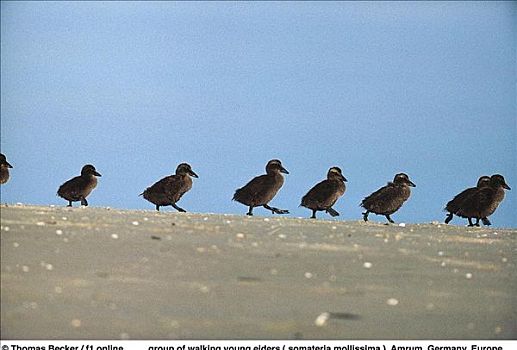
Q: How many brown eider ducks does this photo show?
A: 8